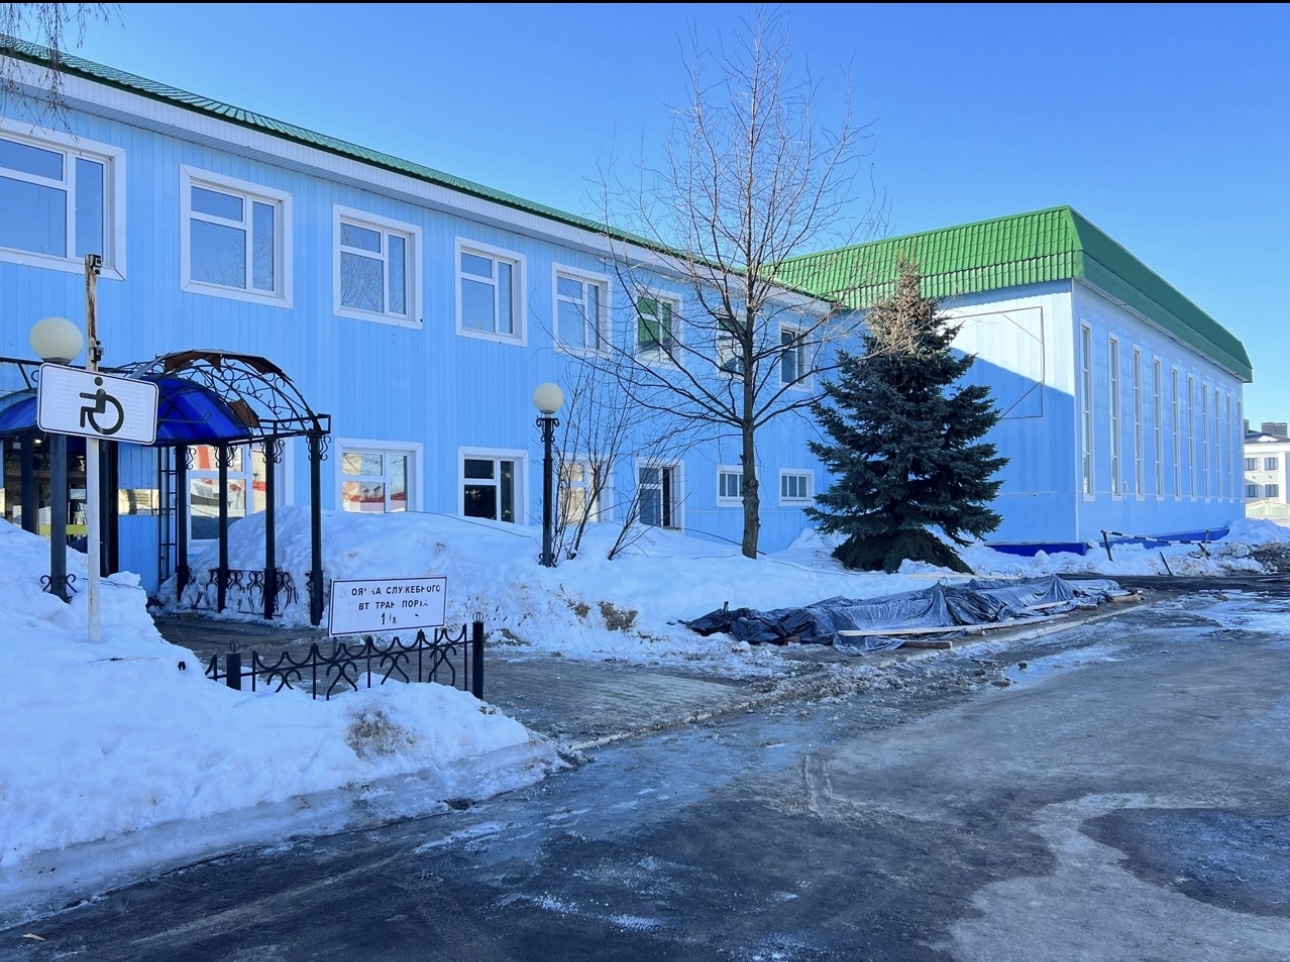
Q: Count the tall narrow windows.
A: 10